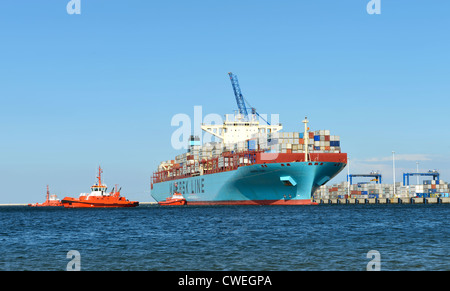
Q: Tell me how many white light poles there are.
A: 3